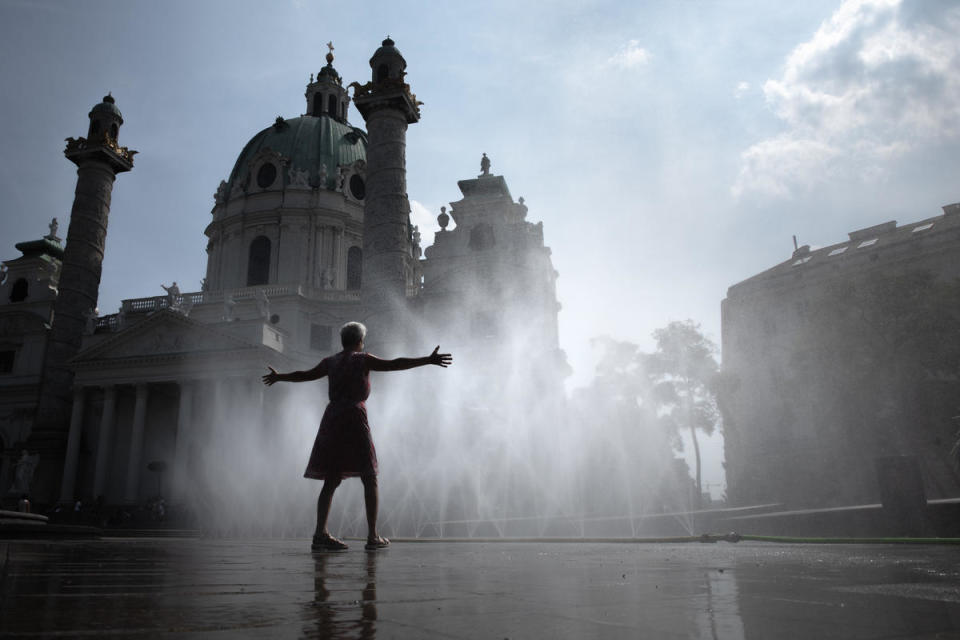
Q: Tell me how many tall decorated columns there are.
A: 2